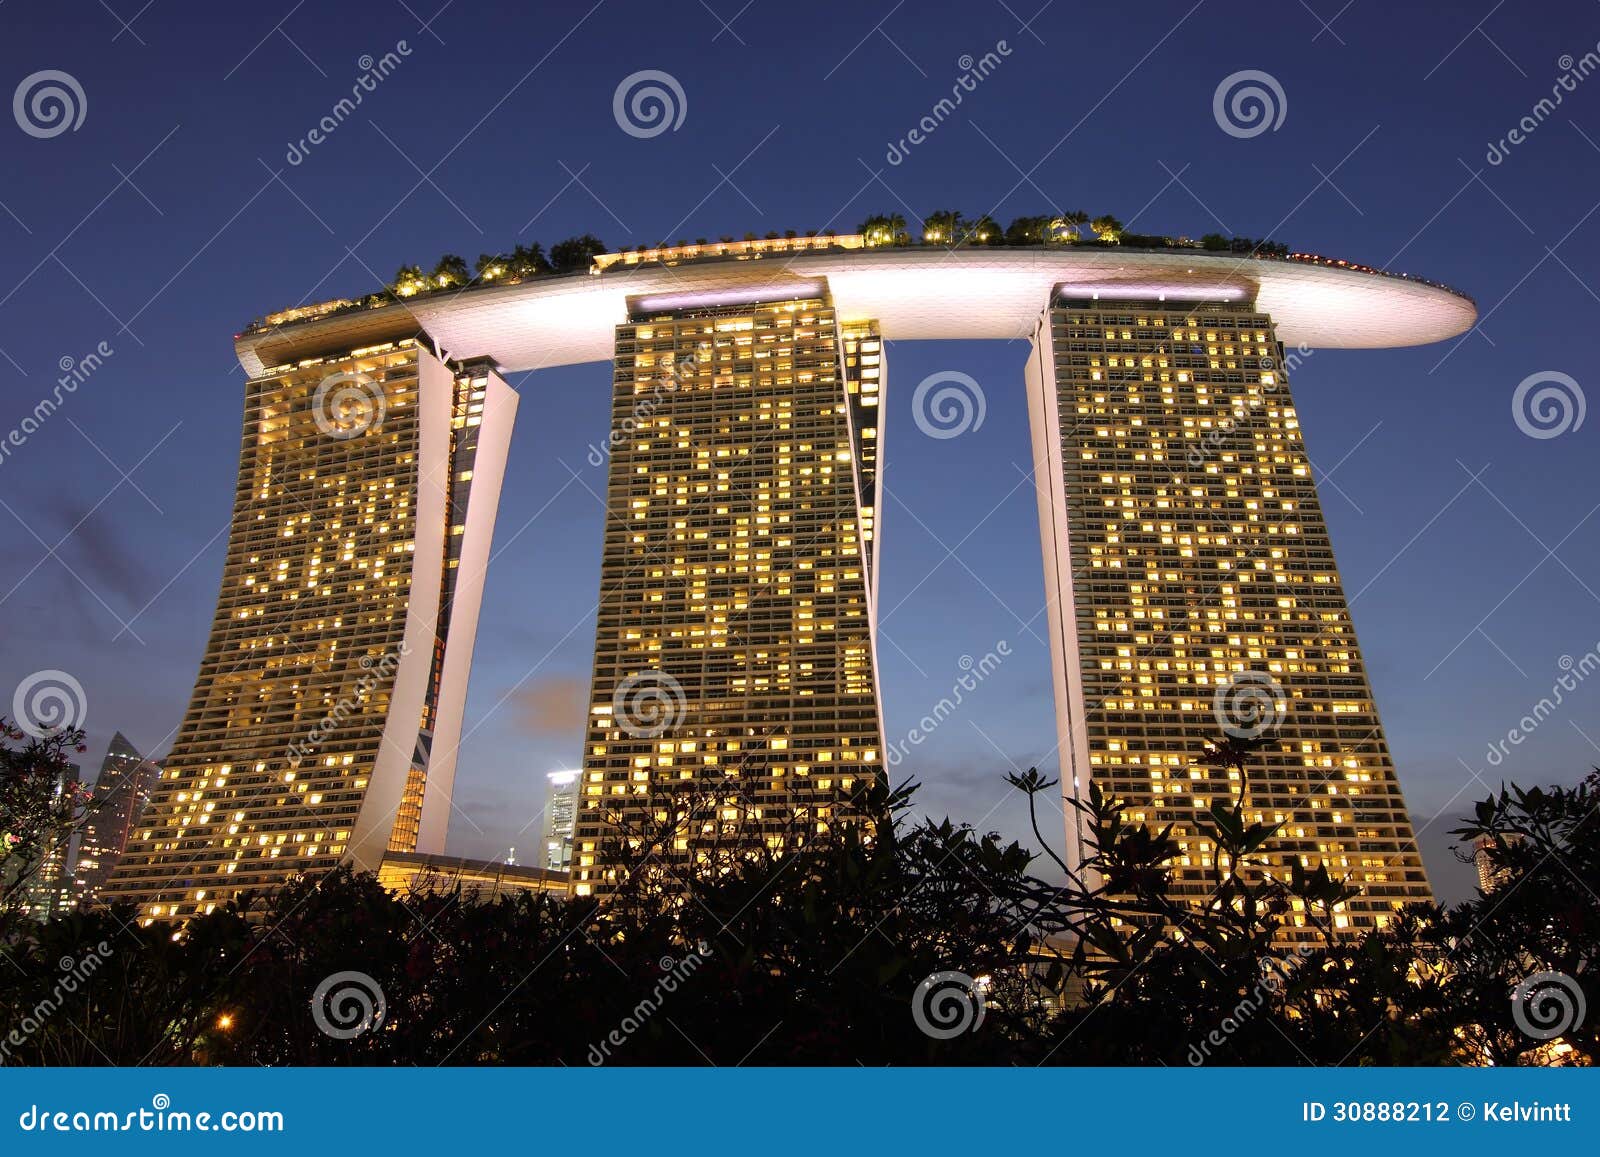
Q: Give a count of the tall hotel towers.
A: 3